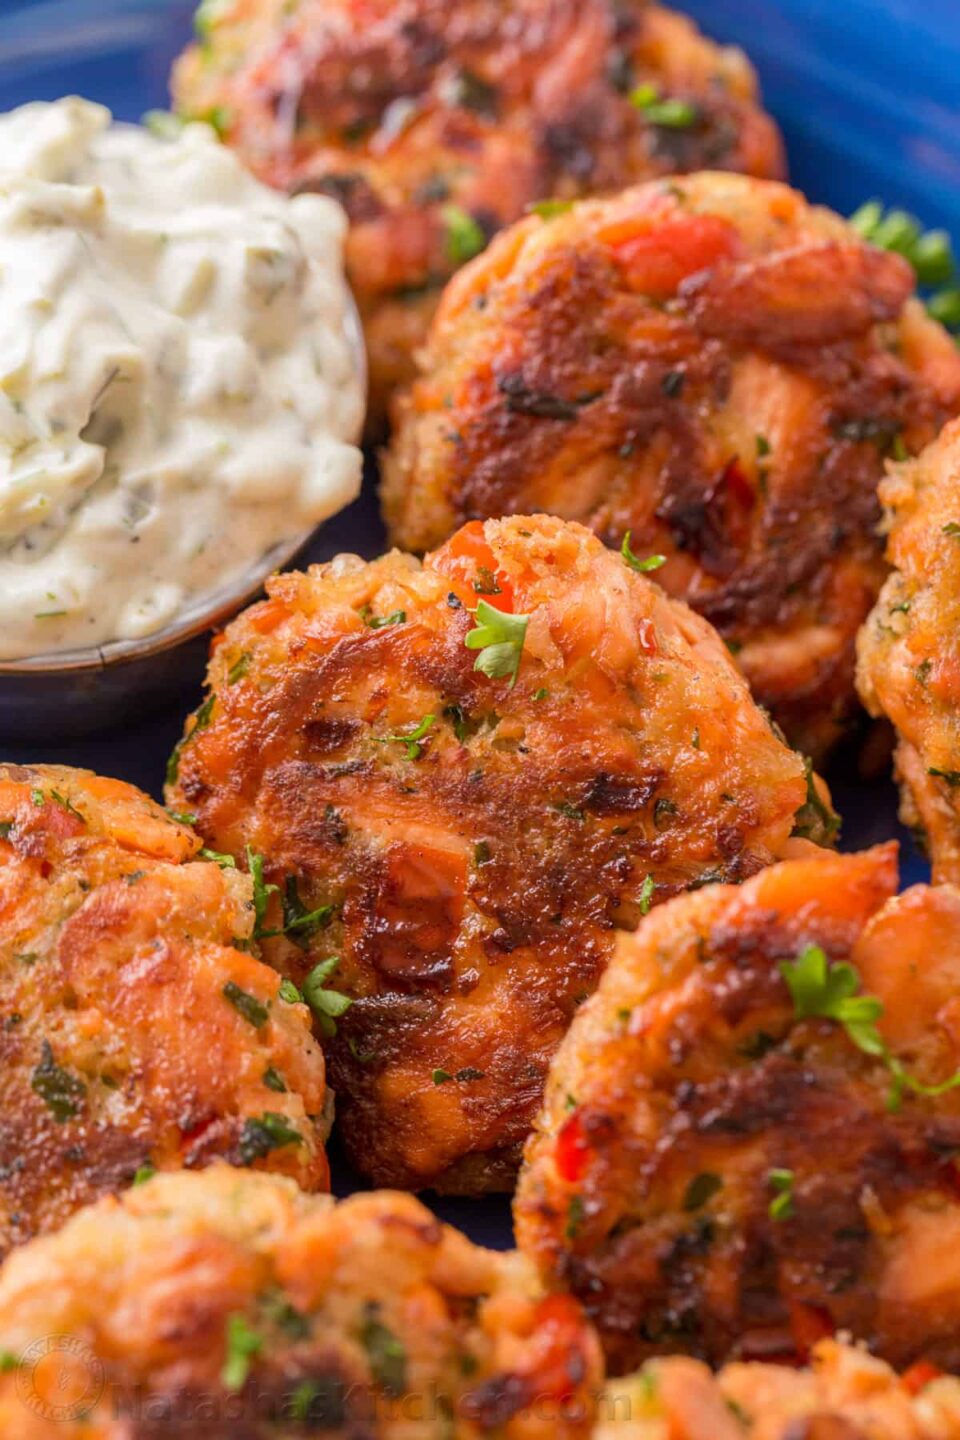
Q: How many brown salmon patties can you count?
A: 8